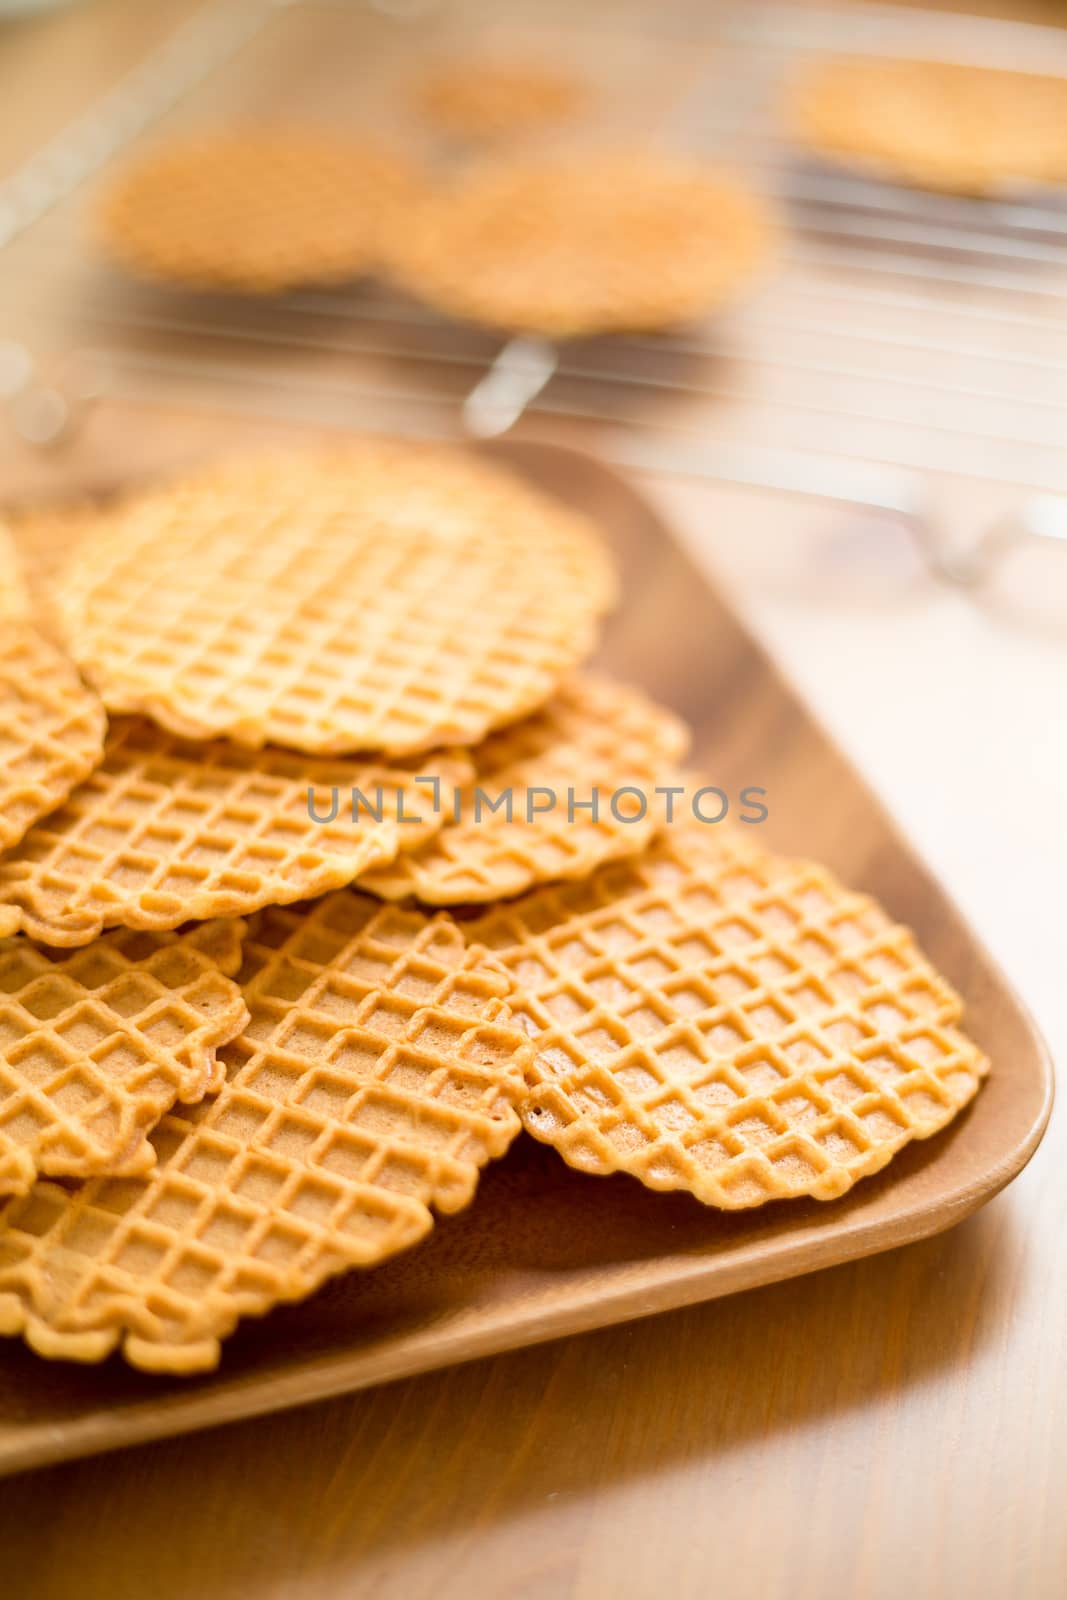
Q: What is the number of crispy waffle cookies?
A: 13